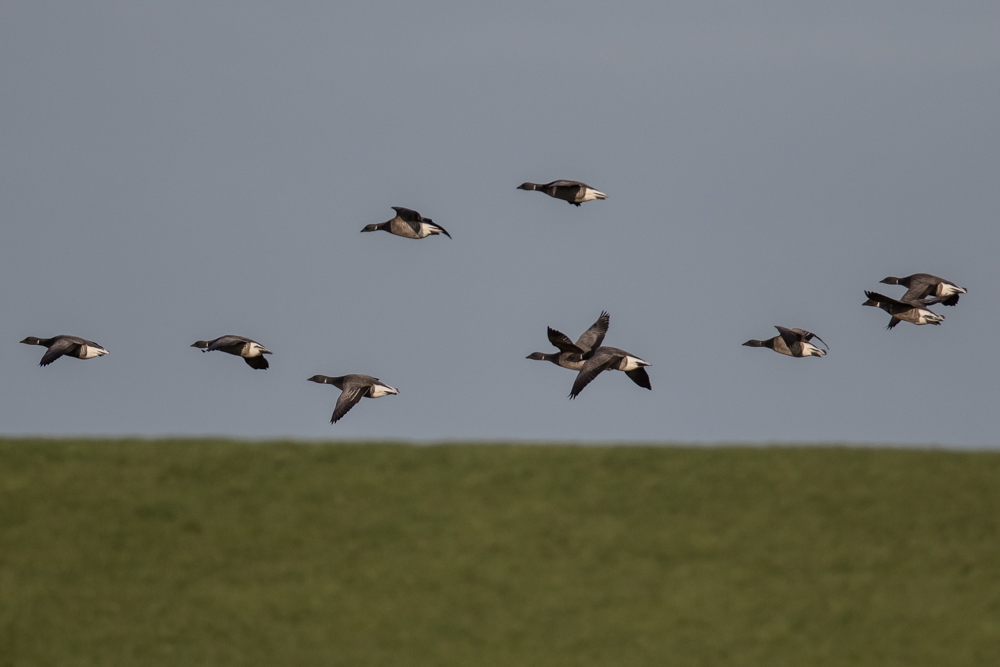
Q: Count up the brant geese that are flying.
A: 10